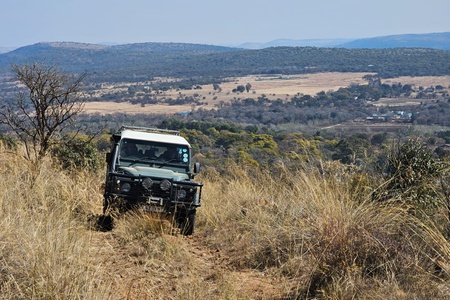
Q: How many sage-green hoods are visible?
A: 1